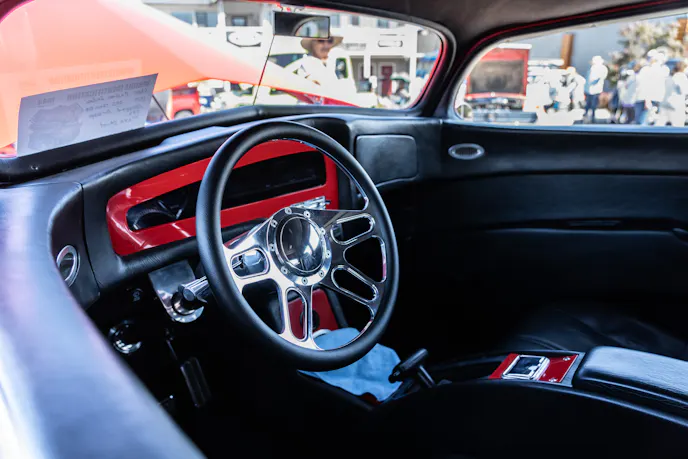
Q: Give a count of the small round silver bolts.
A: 11